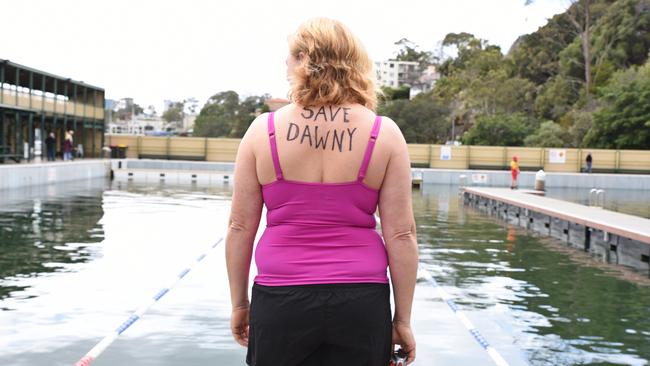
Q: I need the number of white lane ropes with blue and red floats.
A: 2